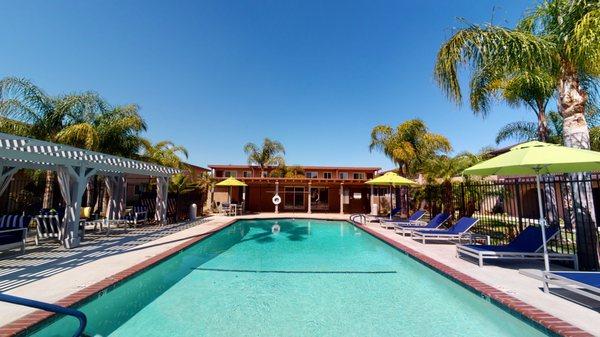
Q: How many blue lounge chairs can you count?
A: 6